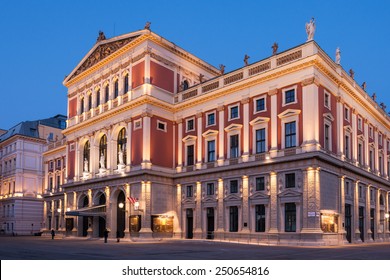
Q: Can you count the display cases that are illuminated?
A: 3